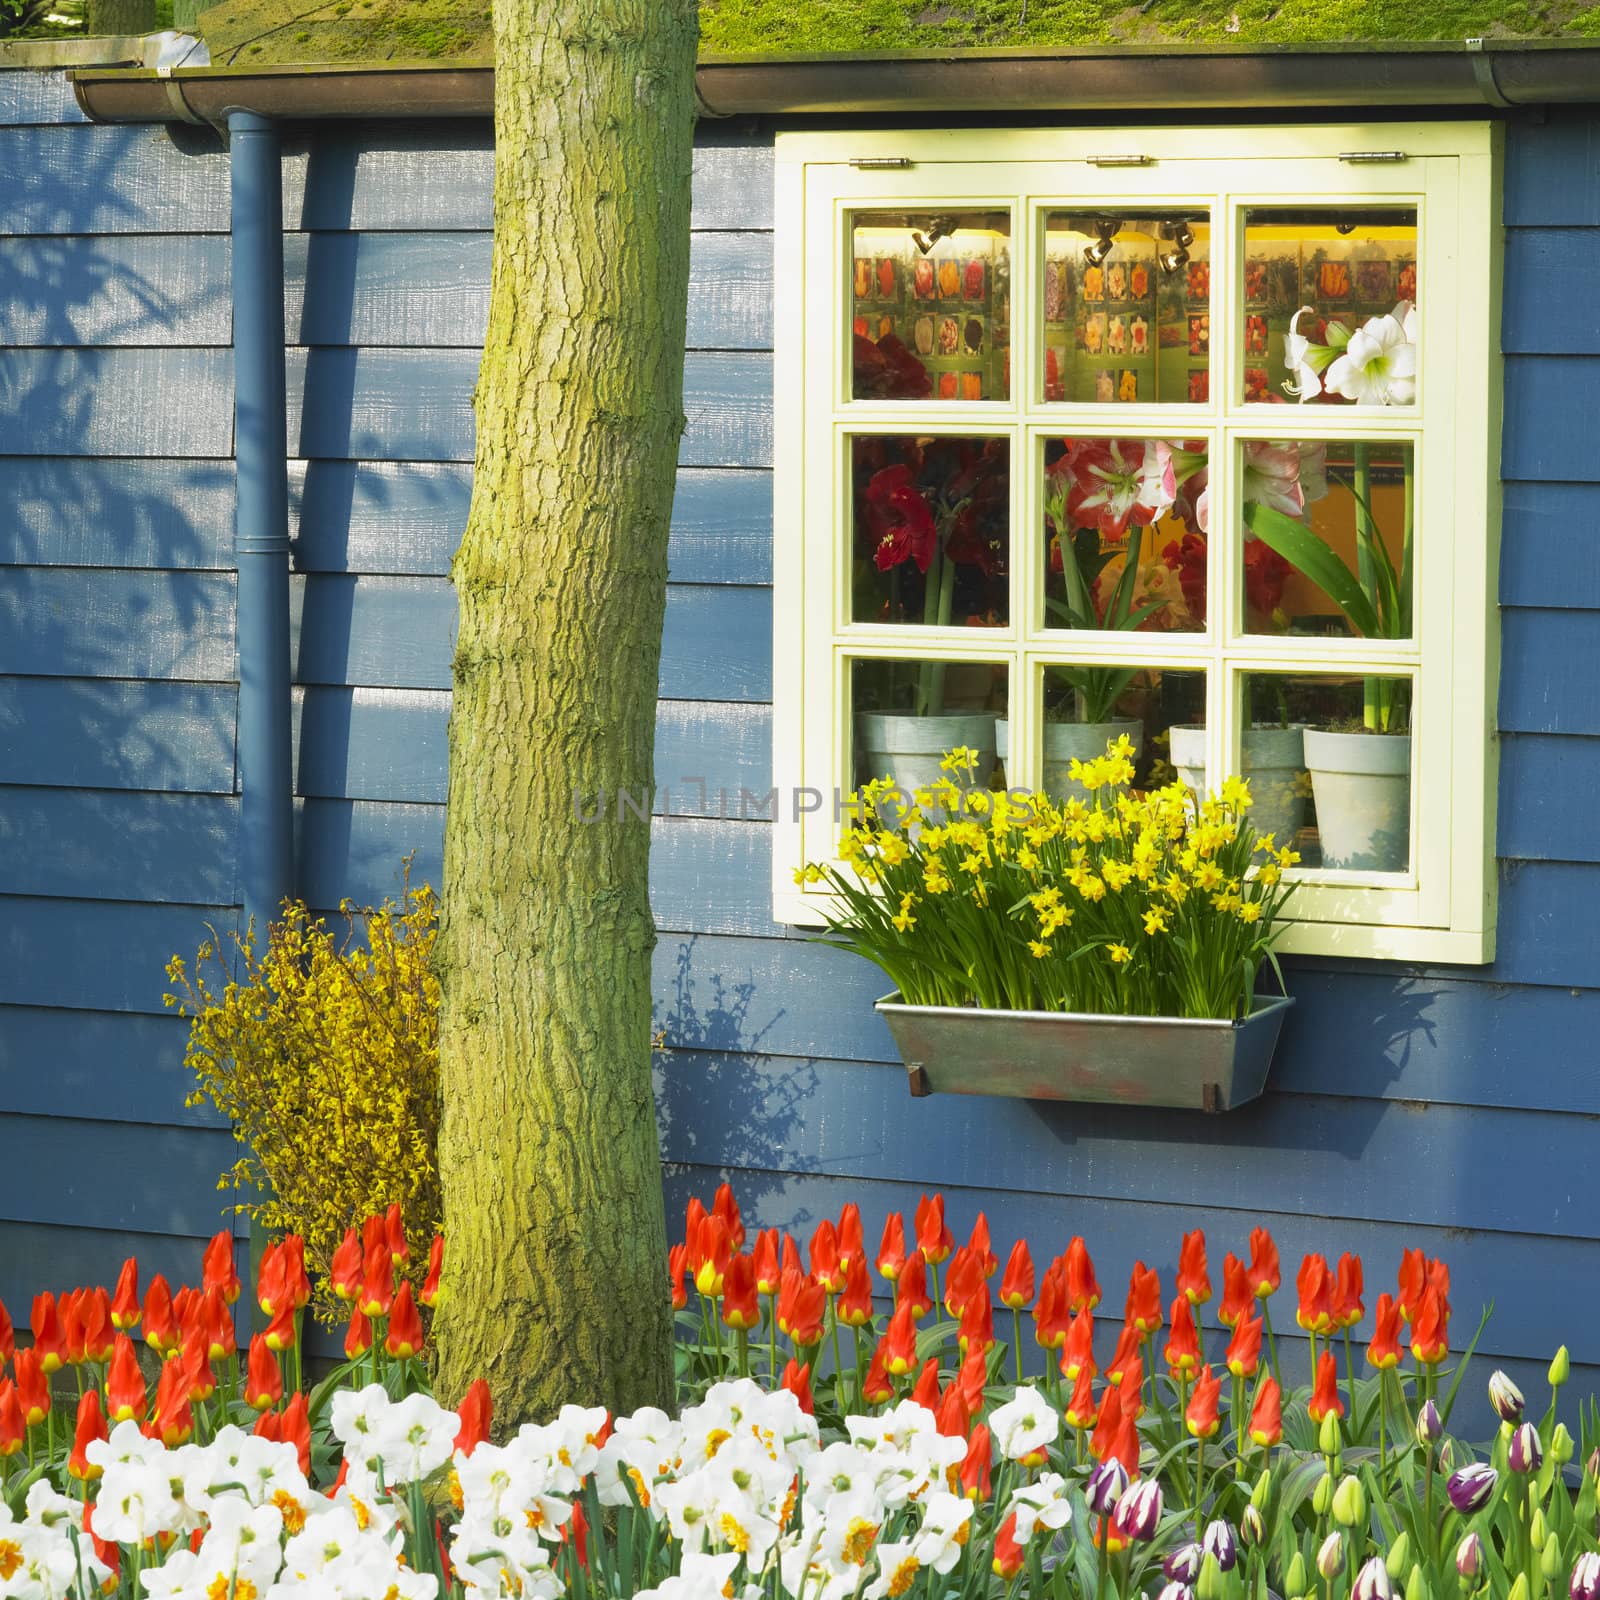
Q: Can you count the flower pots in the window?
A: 4